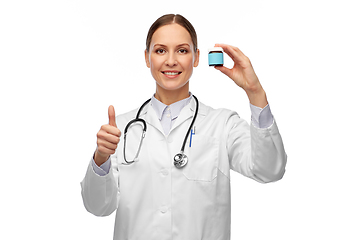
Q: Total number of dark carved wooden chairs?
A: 0